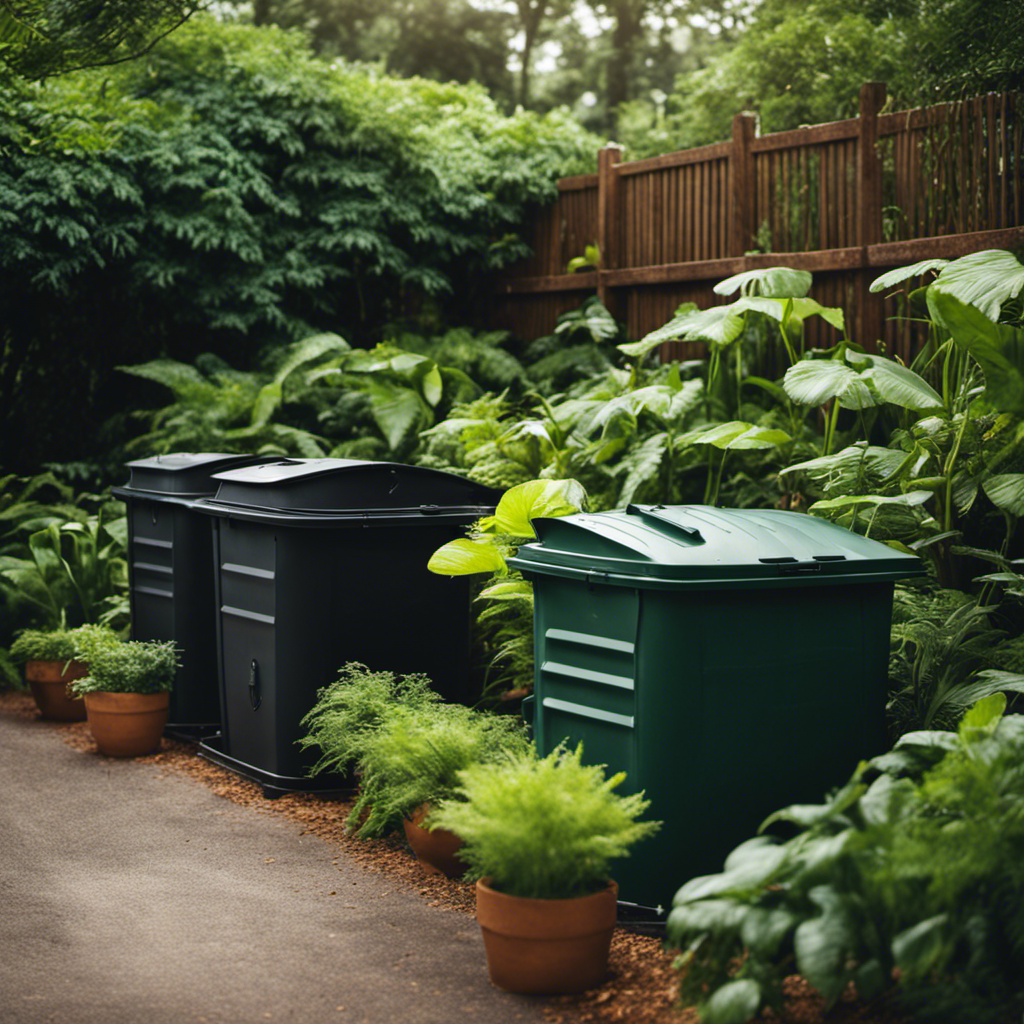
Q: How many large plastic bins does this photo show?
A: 3